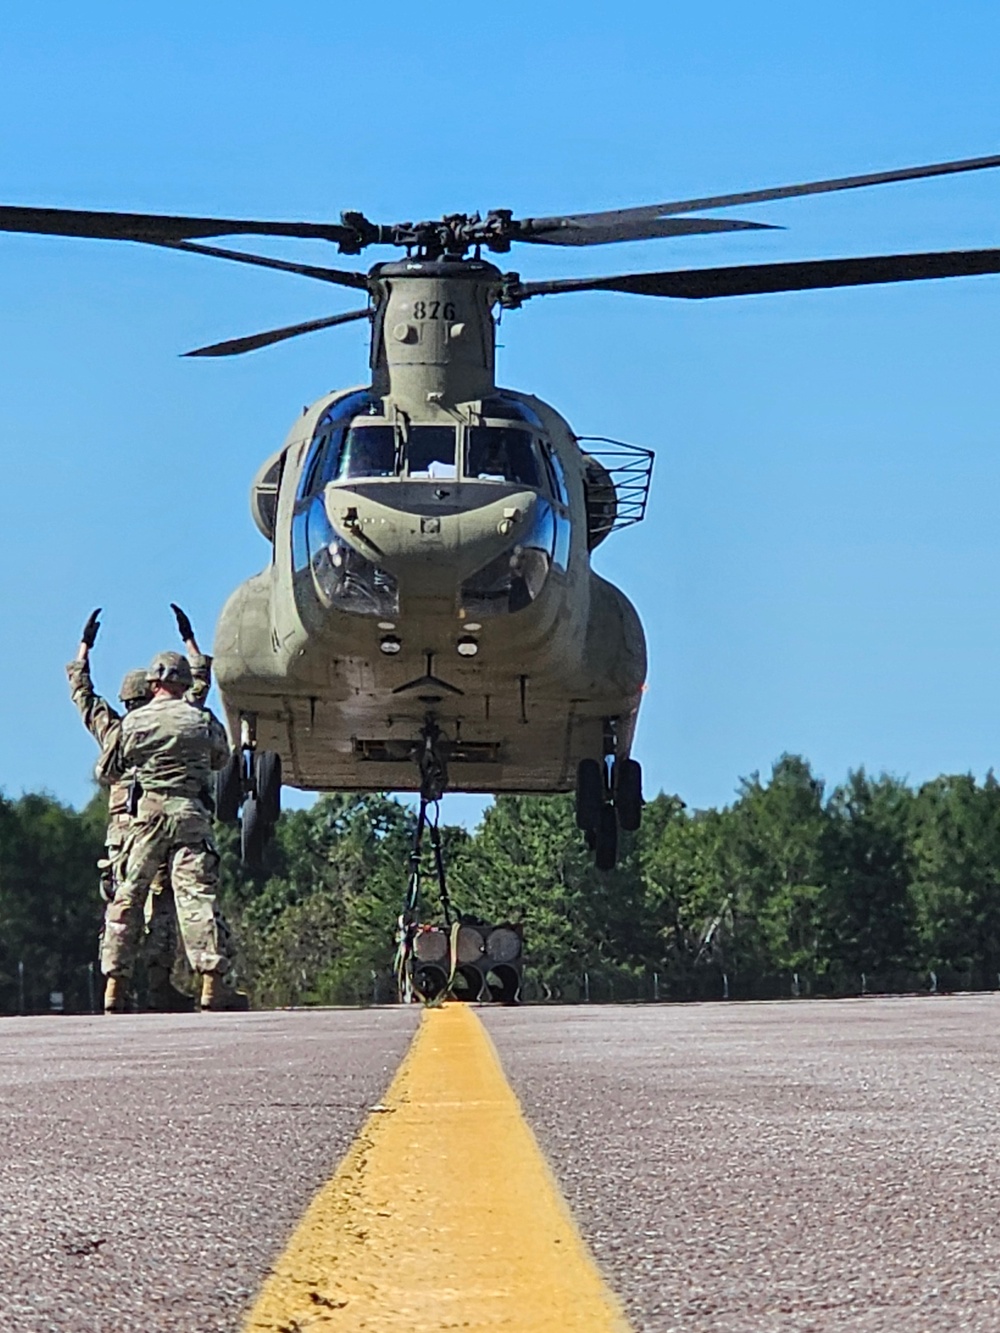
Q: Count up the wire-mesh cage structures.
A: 1